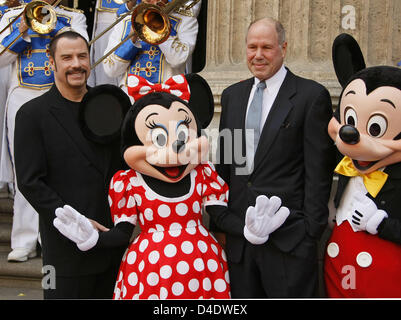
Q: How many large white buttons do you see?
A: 2